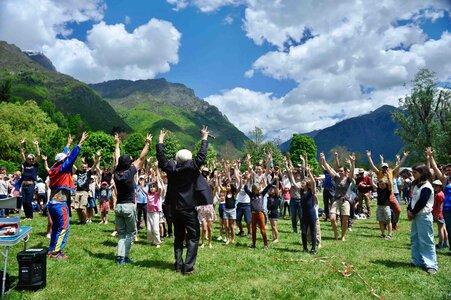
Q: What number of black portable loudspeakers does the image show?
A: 1